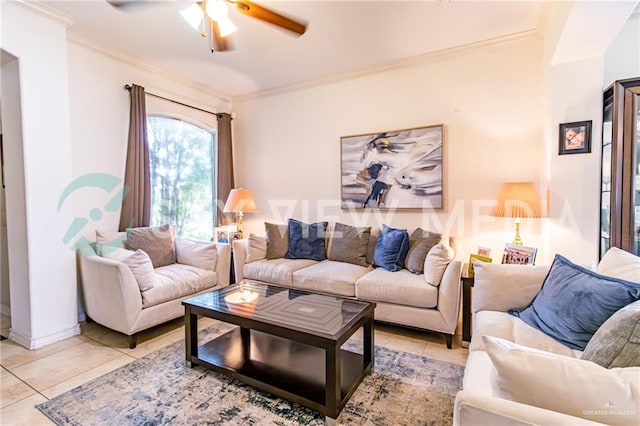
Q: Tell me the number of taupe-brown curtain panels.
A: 2